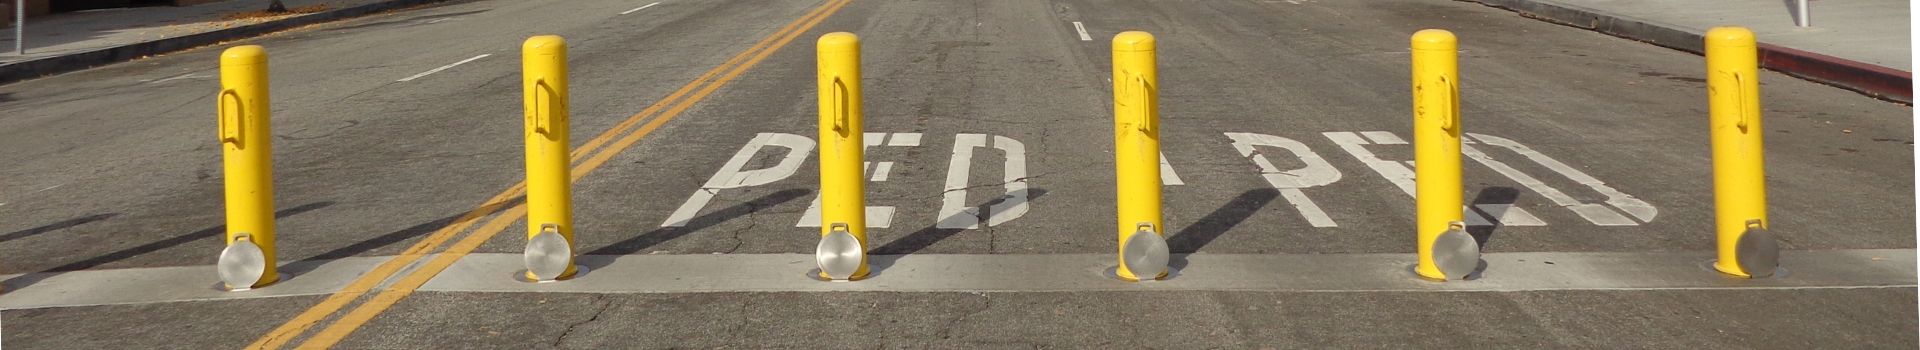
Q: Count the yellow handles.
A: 6